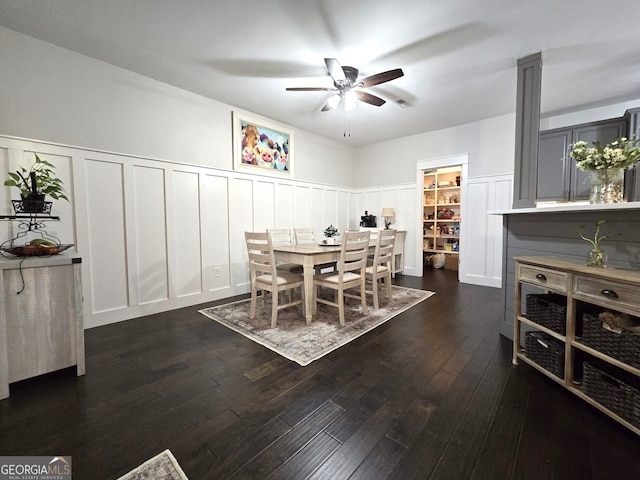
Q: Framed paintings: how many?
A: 1